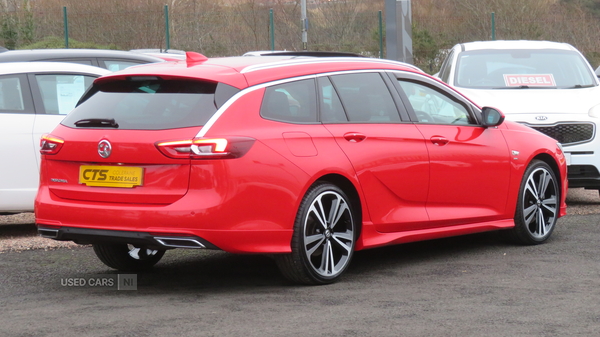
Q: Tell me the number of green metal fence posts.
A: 5